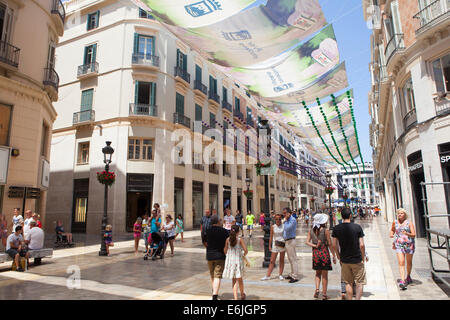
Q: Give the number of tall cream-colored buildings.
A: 3